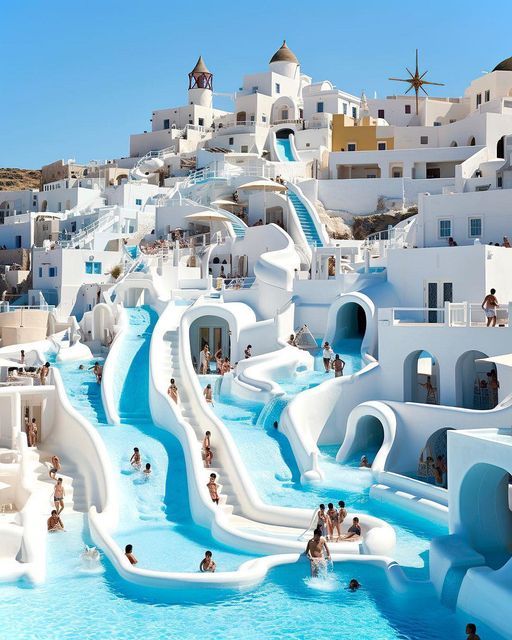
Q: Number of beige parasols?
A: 3